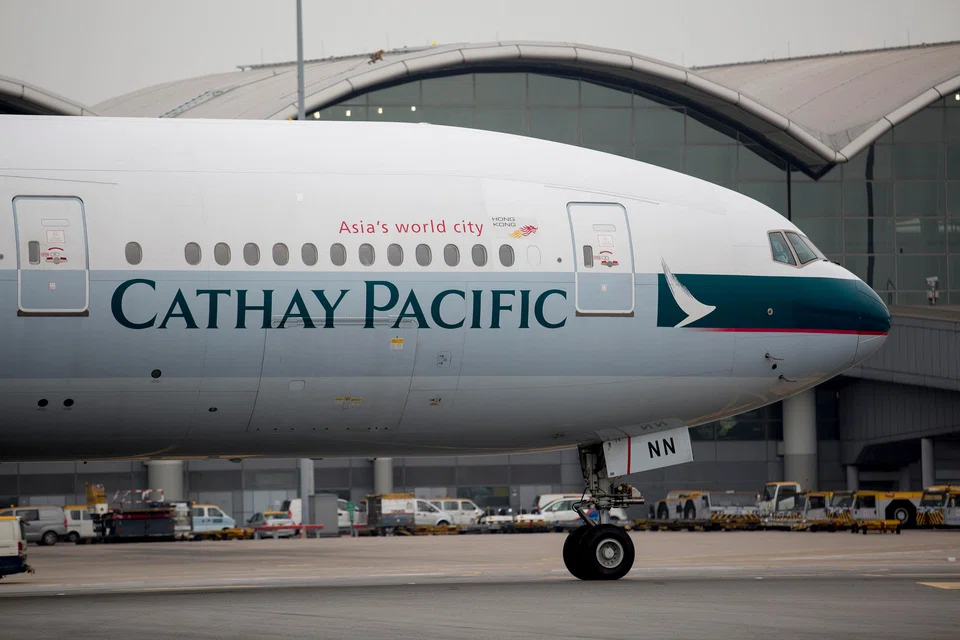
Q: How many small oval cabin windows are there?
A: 13